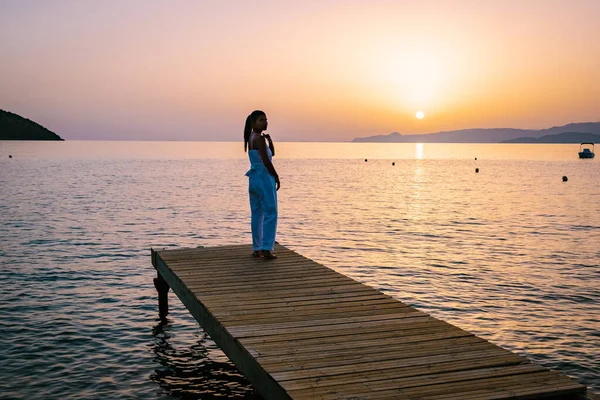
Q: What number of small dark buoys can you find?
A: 6